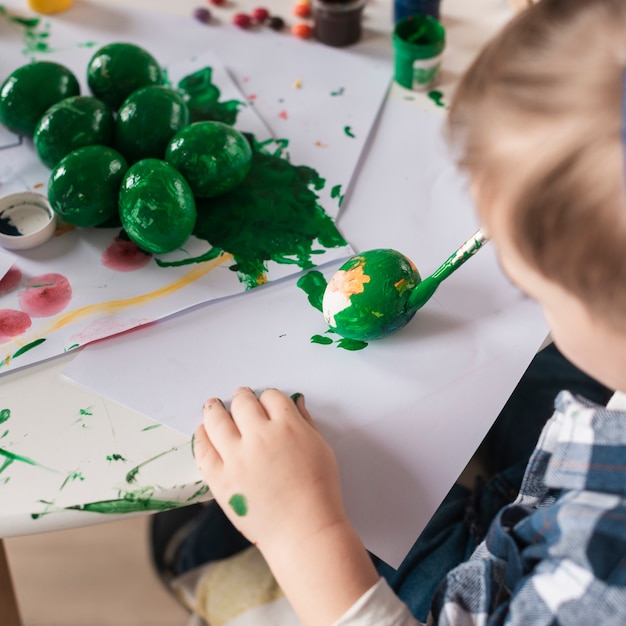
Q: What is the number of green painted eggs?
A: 8